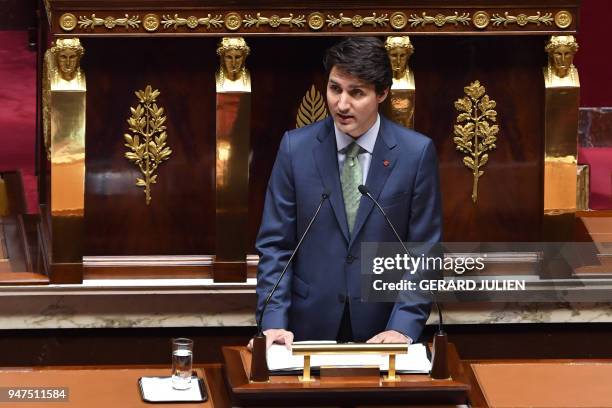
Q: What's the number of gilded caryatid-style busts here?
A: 4